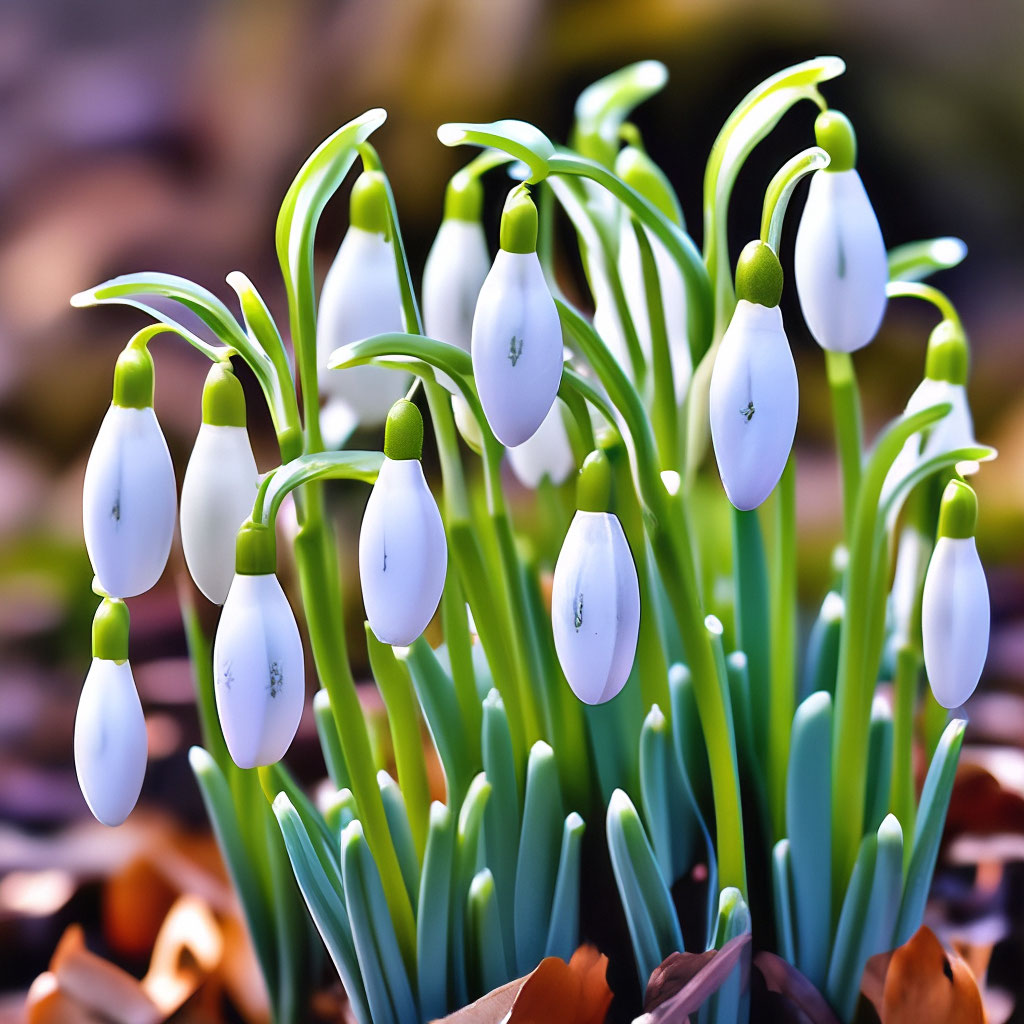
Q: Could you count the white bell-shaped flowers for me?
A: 15